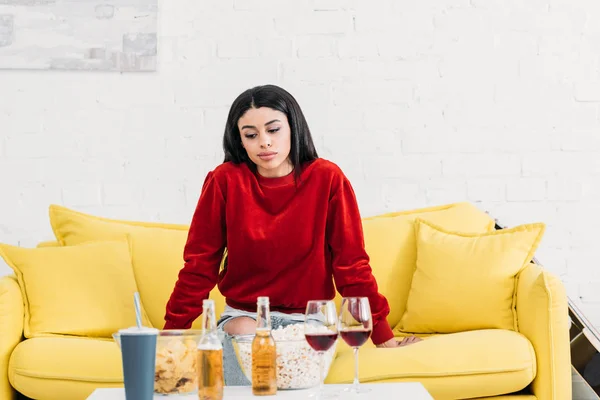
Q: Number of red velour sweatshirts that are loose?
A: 1